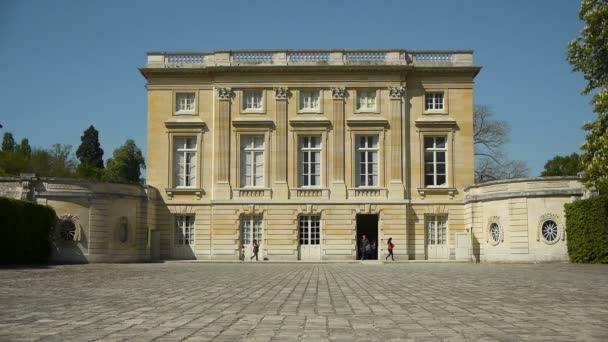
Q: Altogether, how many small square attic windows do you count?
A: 5